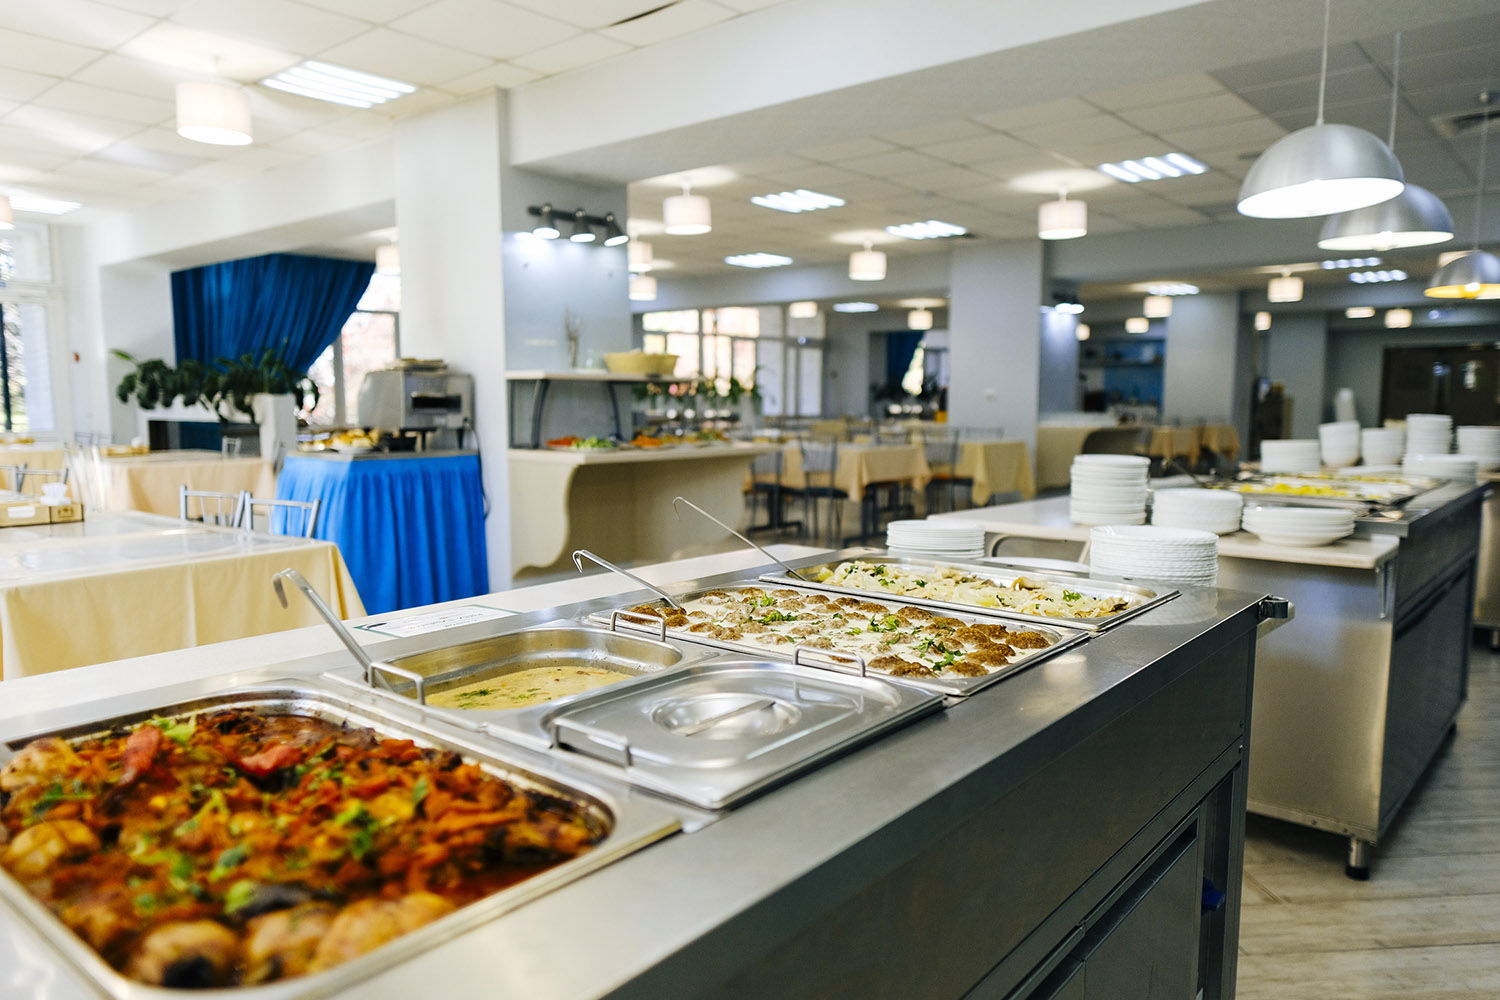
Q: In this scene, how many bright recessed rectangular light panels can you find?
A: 10